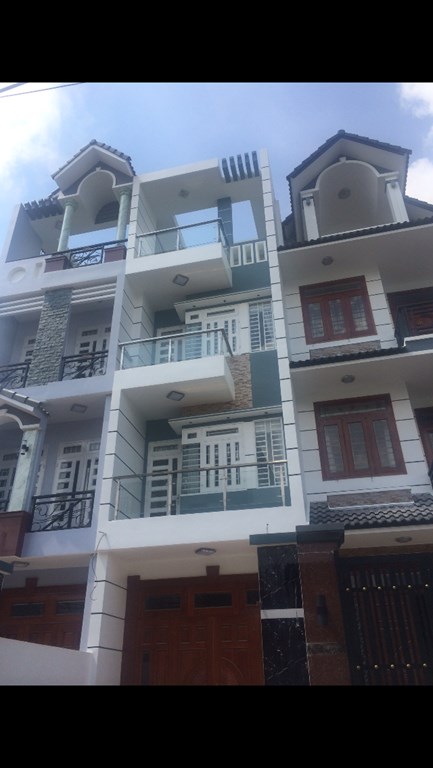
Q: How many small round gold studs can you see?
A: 11